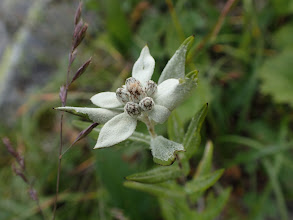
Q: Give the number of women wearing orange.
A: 0